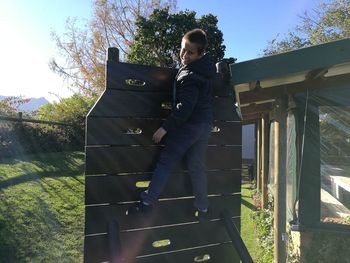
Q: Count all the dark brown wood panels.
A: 8